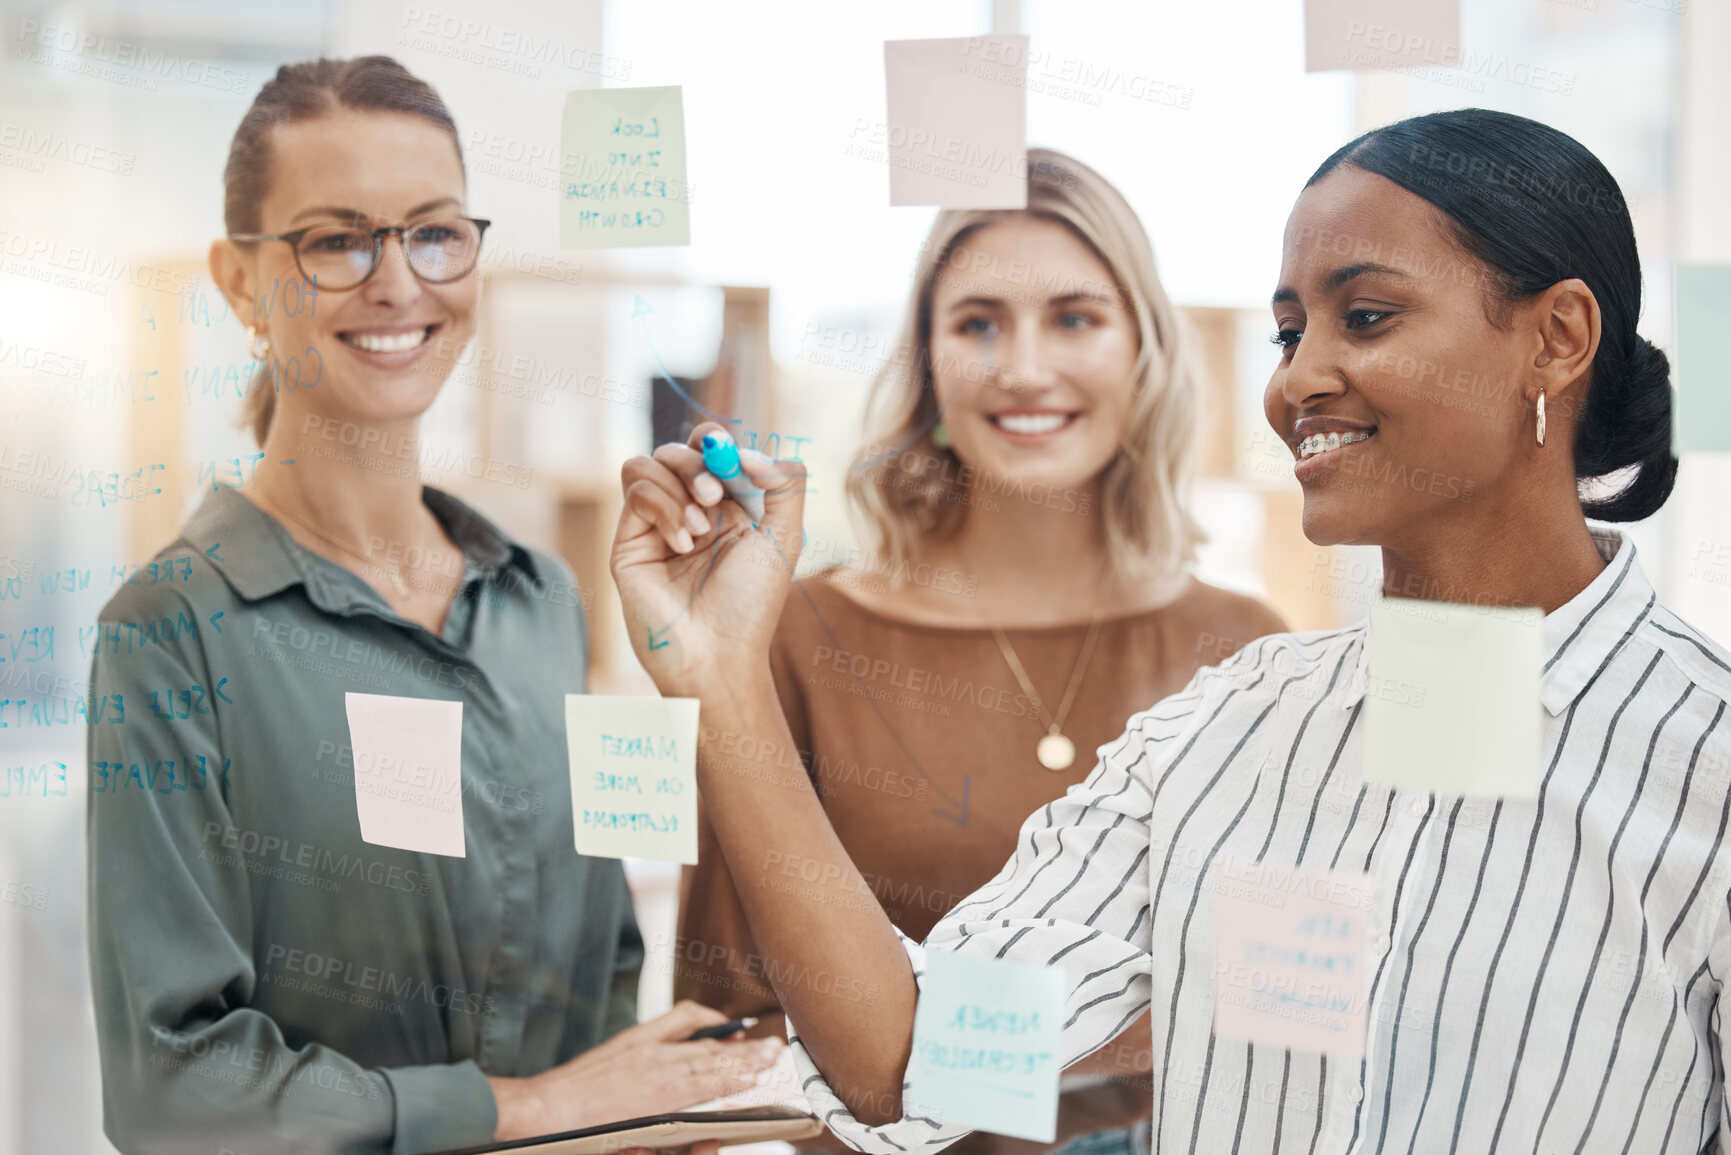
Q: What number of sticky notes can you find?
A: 9